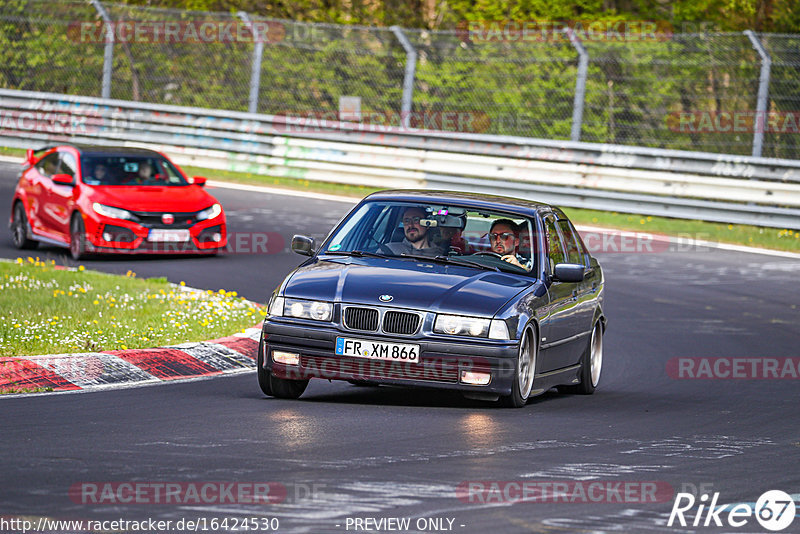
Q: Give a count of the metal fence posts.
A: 5